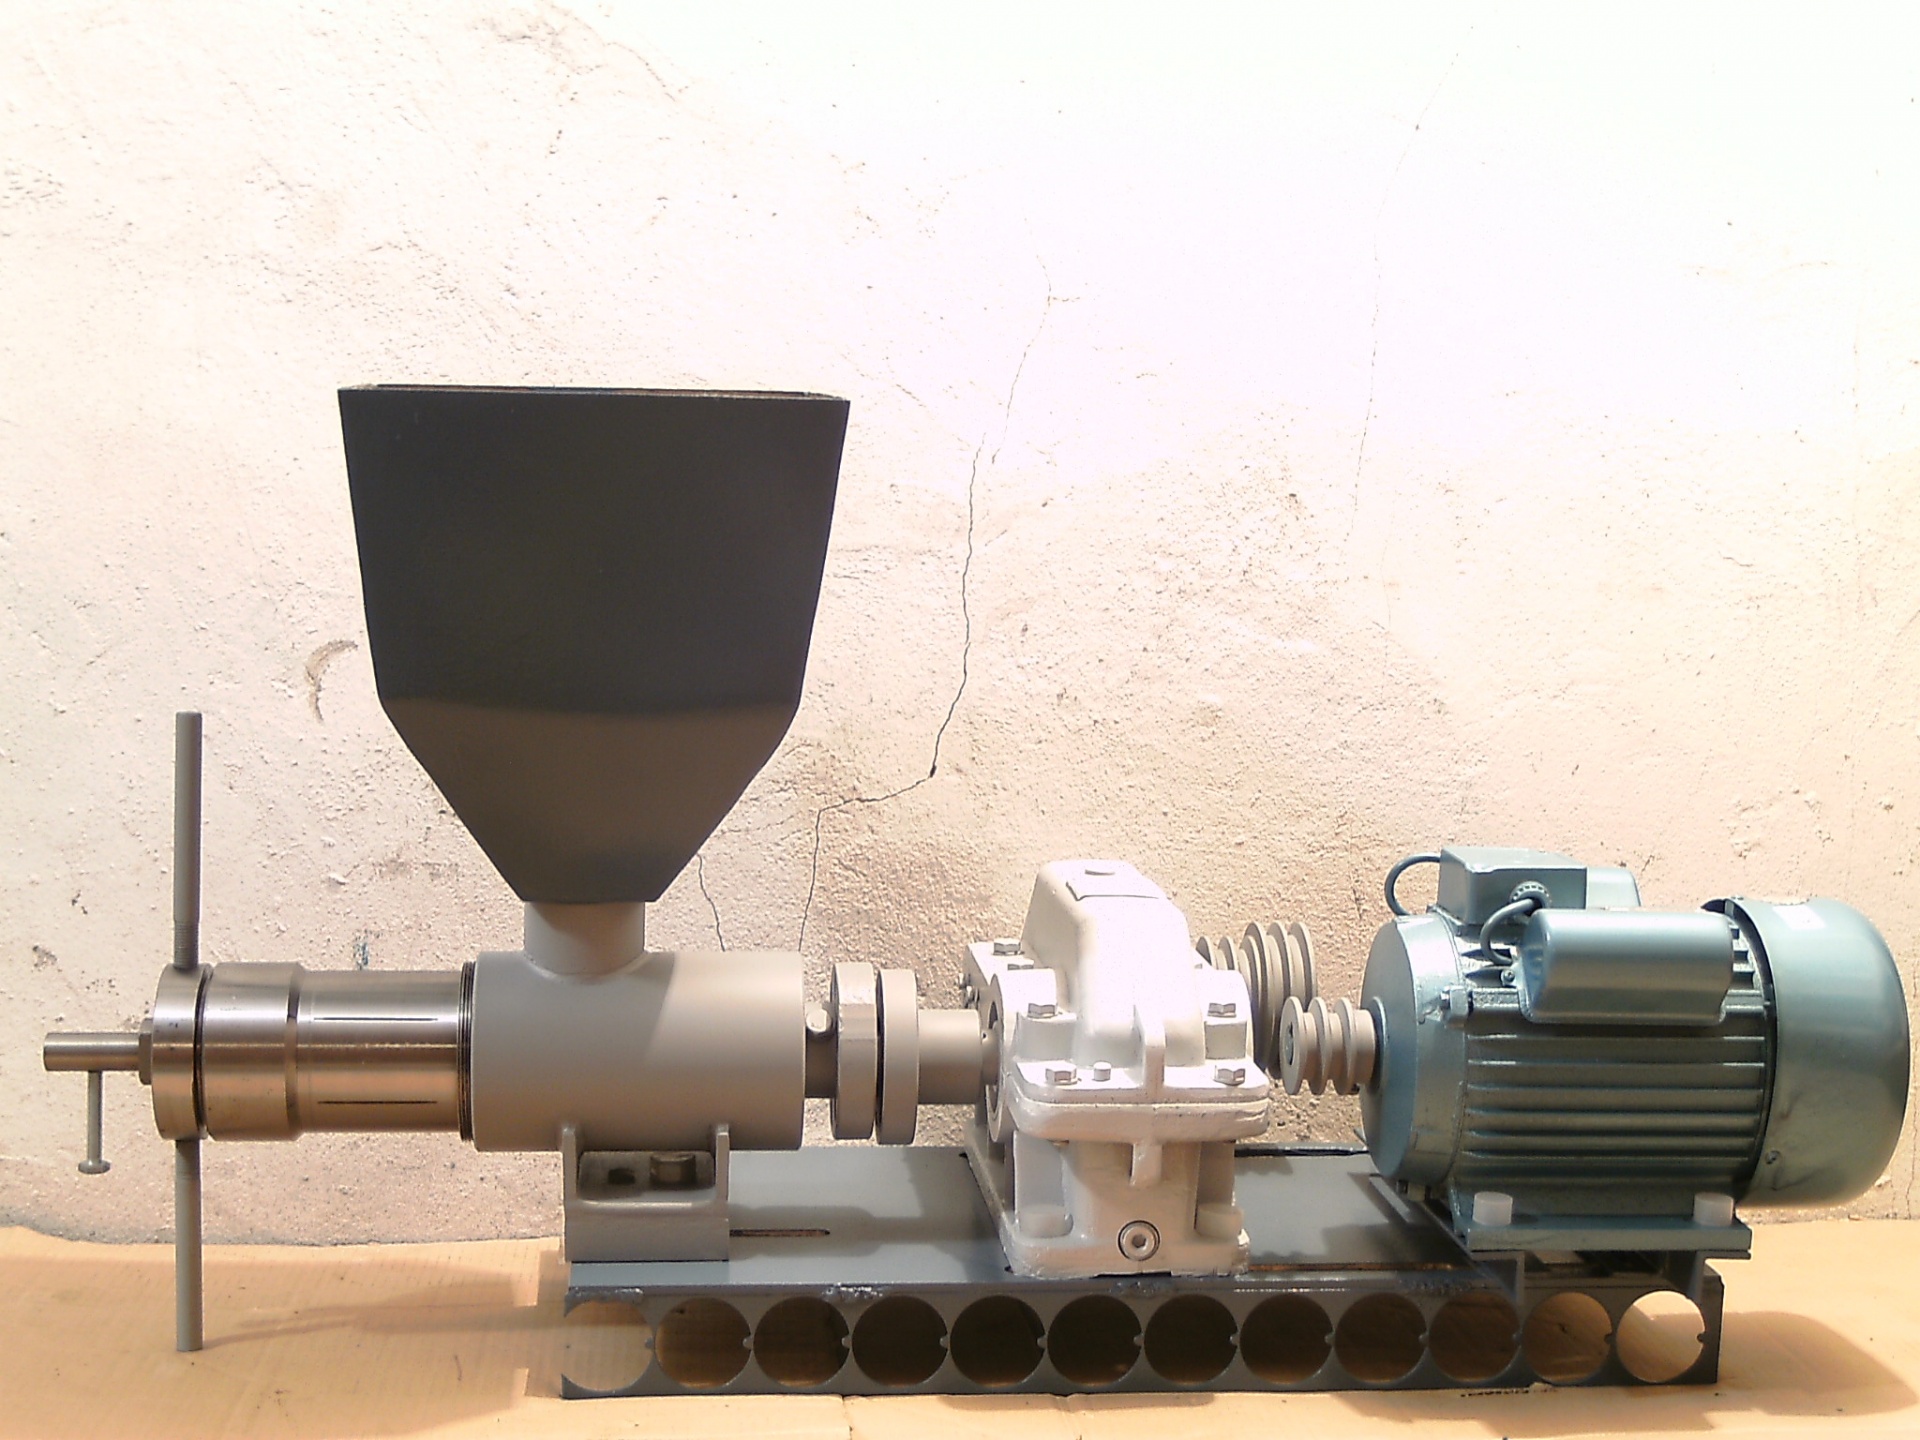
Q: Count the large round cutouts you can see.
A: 12